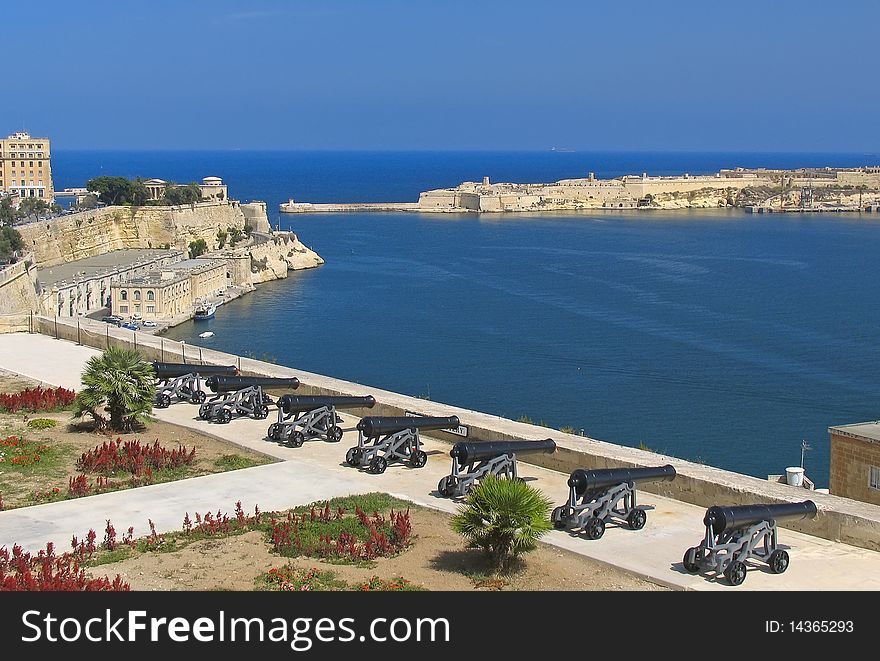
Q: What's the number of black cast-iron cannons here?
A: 7